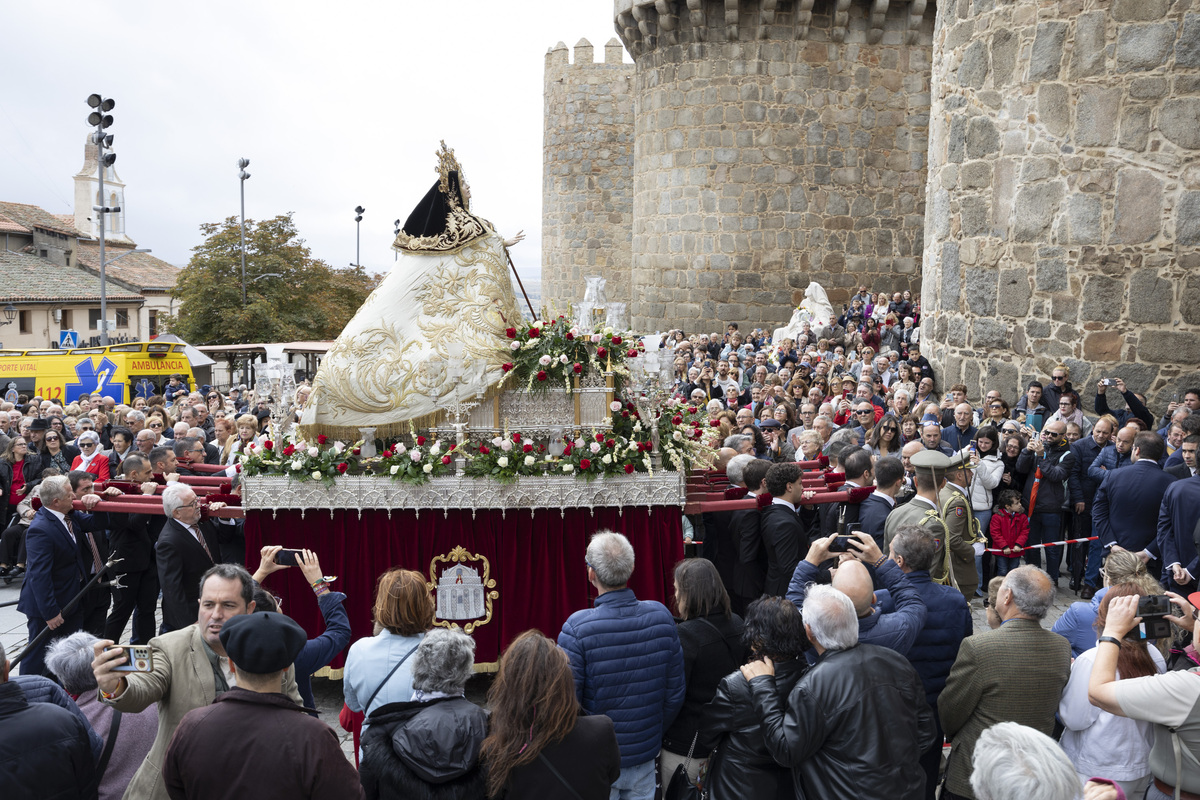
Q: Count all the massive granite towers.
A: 3